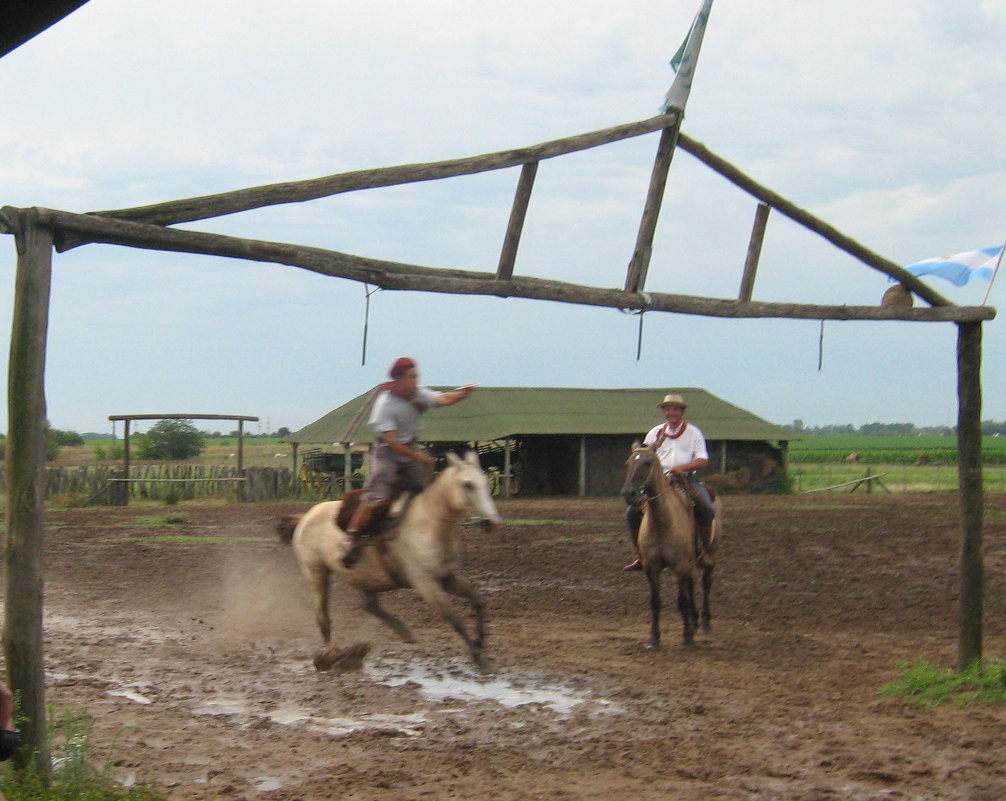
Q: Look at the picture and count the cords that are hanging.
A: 3